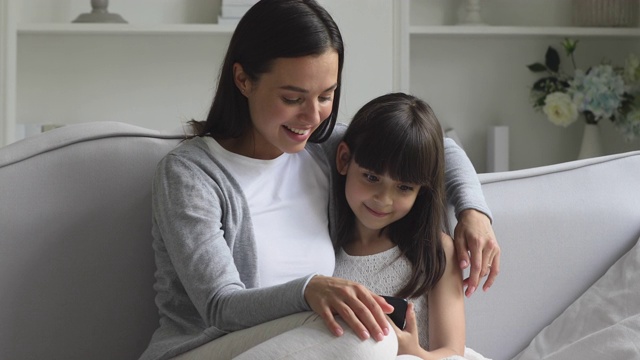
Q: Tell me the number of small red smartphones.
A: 0